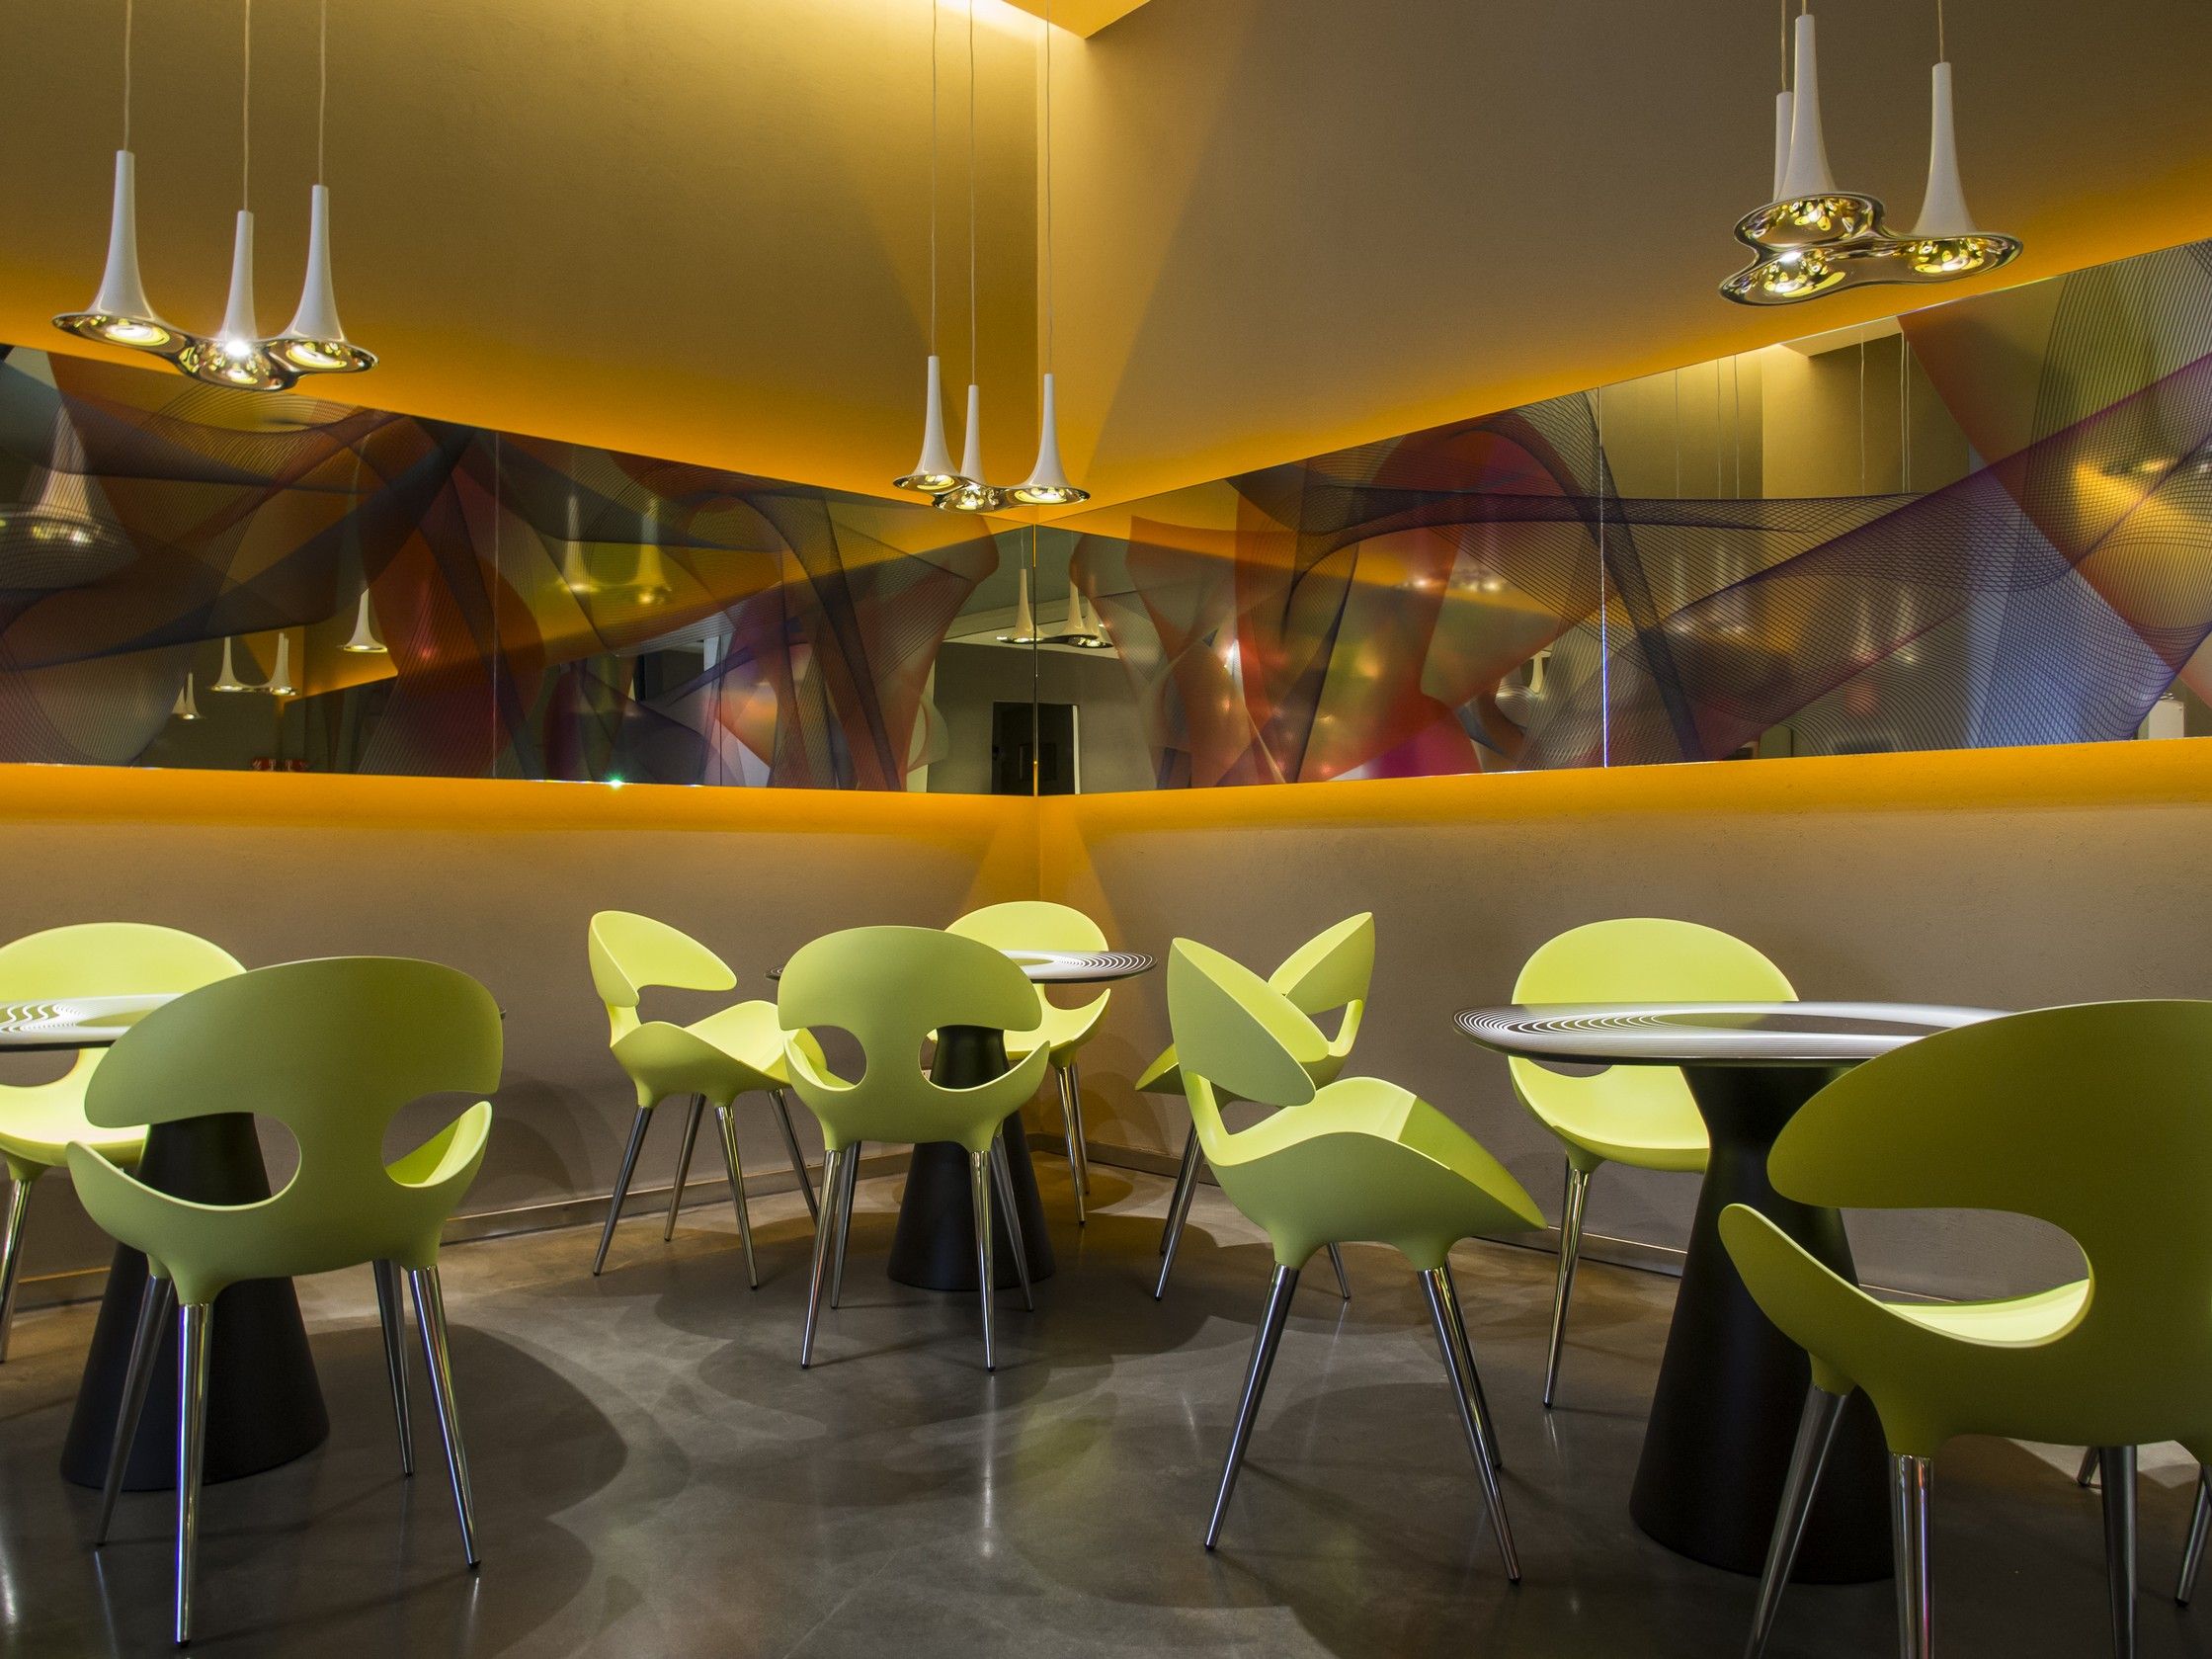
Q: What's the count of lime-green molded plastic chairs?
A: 9